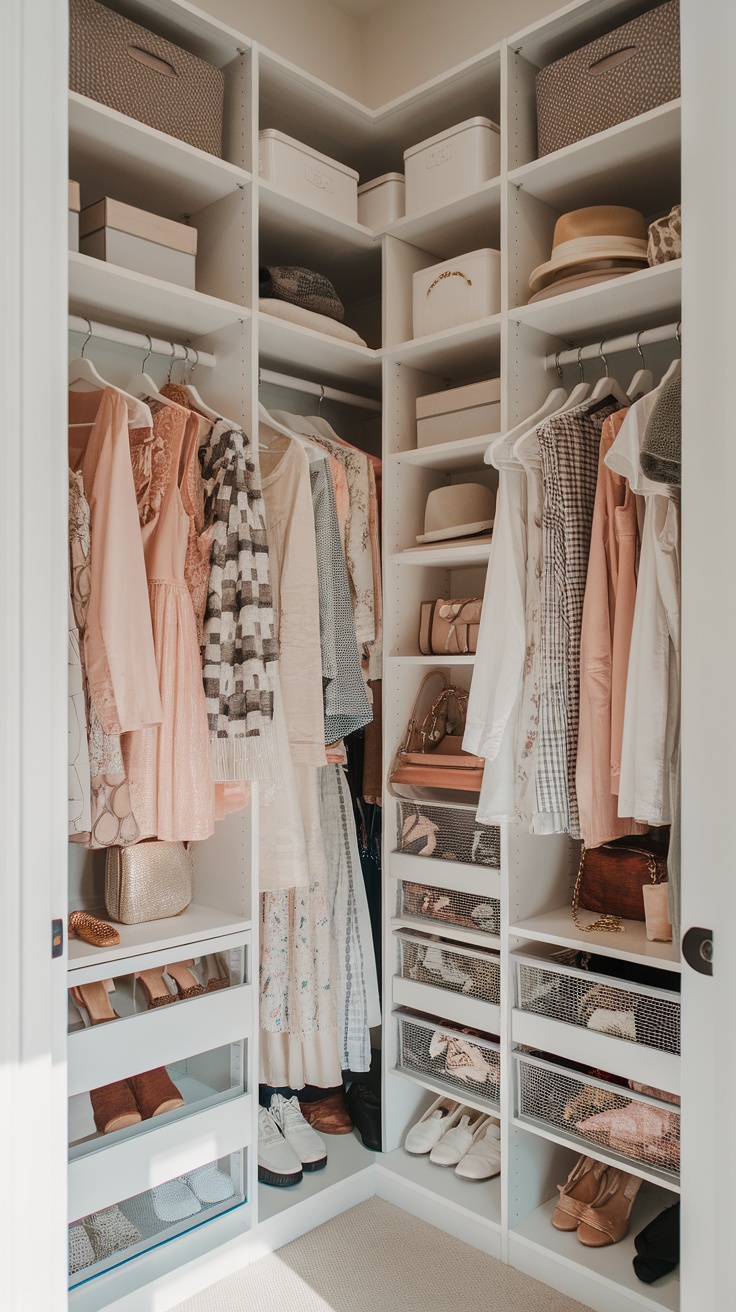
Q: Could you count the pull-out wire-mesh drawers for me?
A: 6